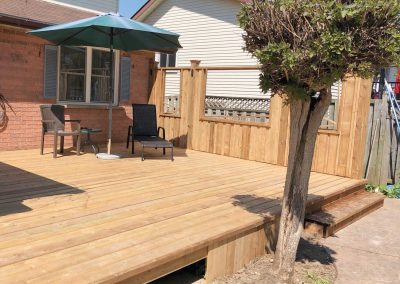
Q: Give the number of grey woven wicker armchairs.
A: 1